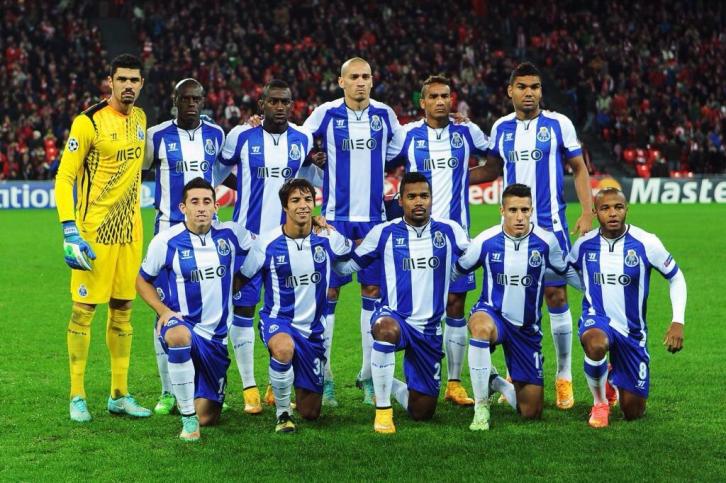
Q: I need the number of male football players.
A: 11